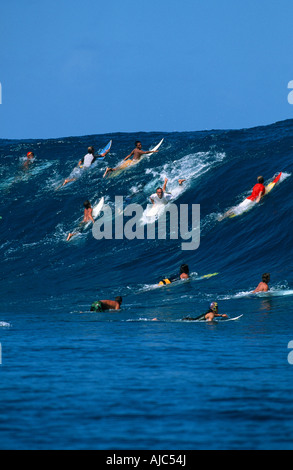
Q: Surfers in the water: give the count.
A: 10